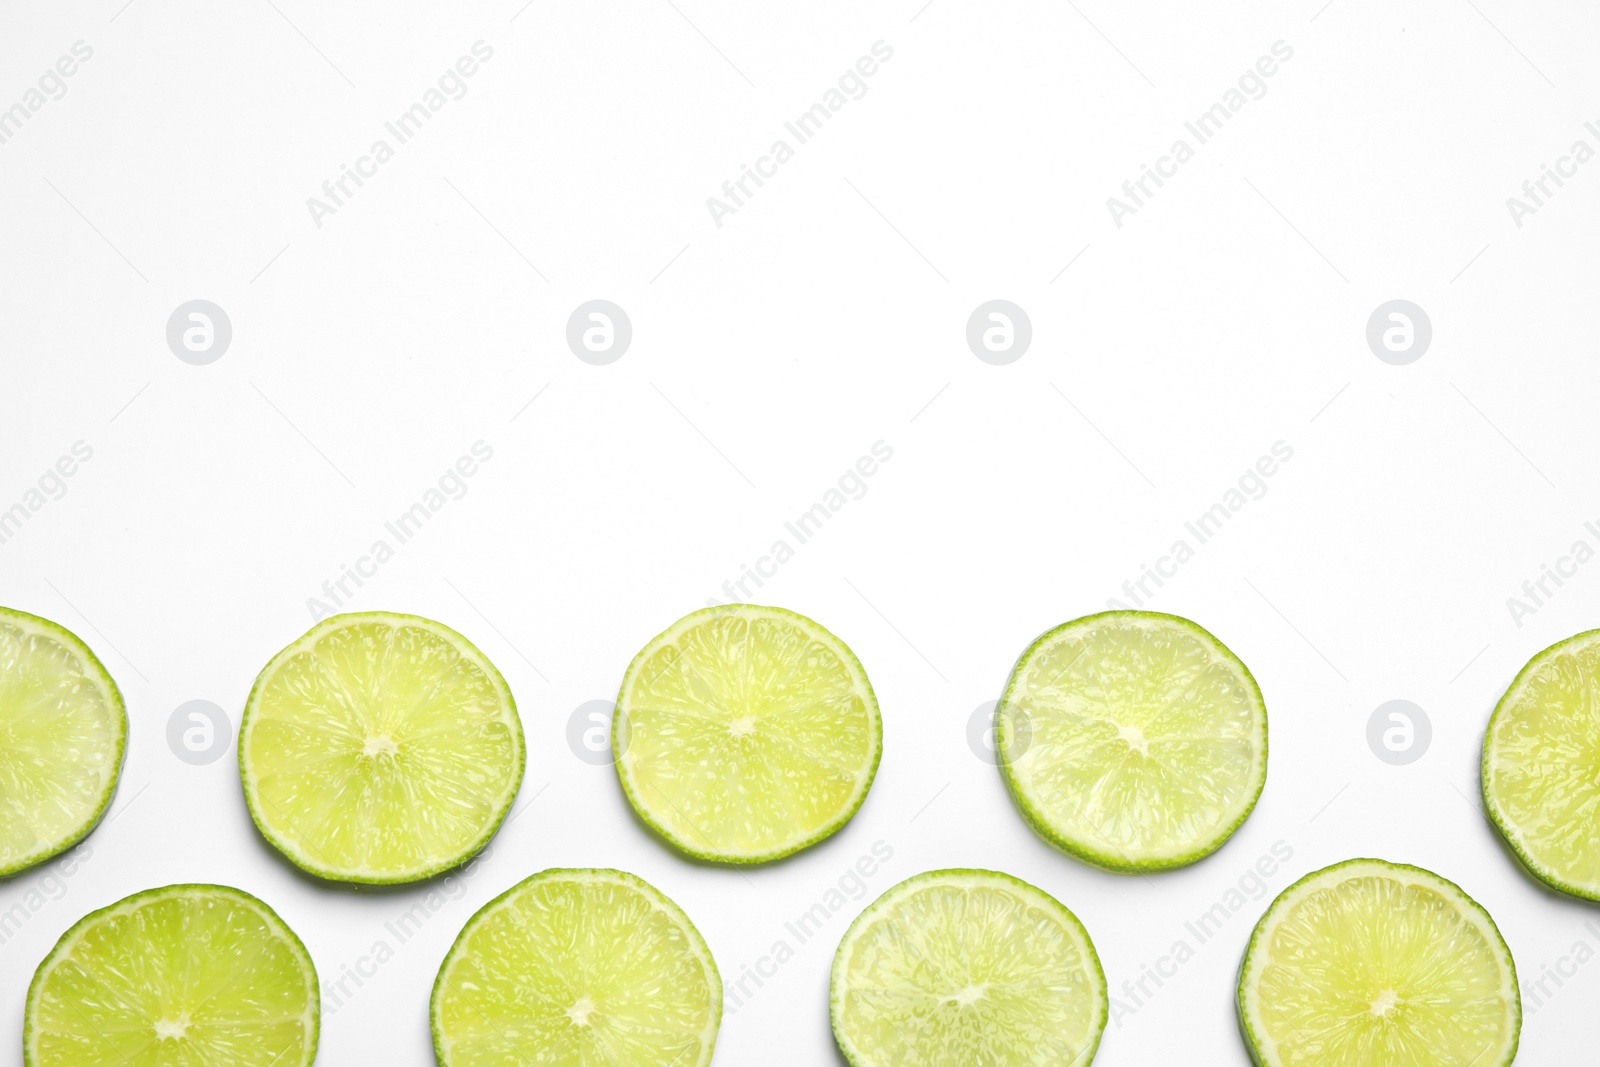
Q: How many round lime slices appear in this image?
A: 9